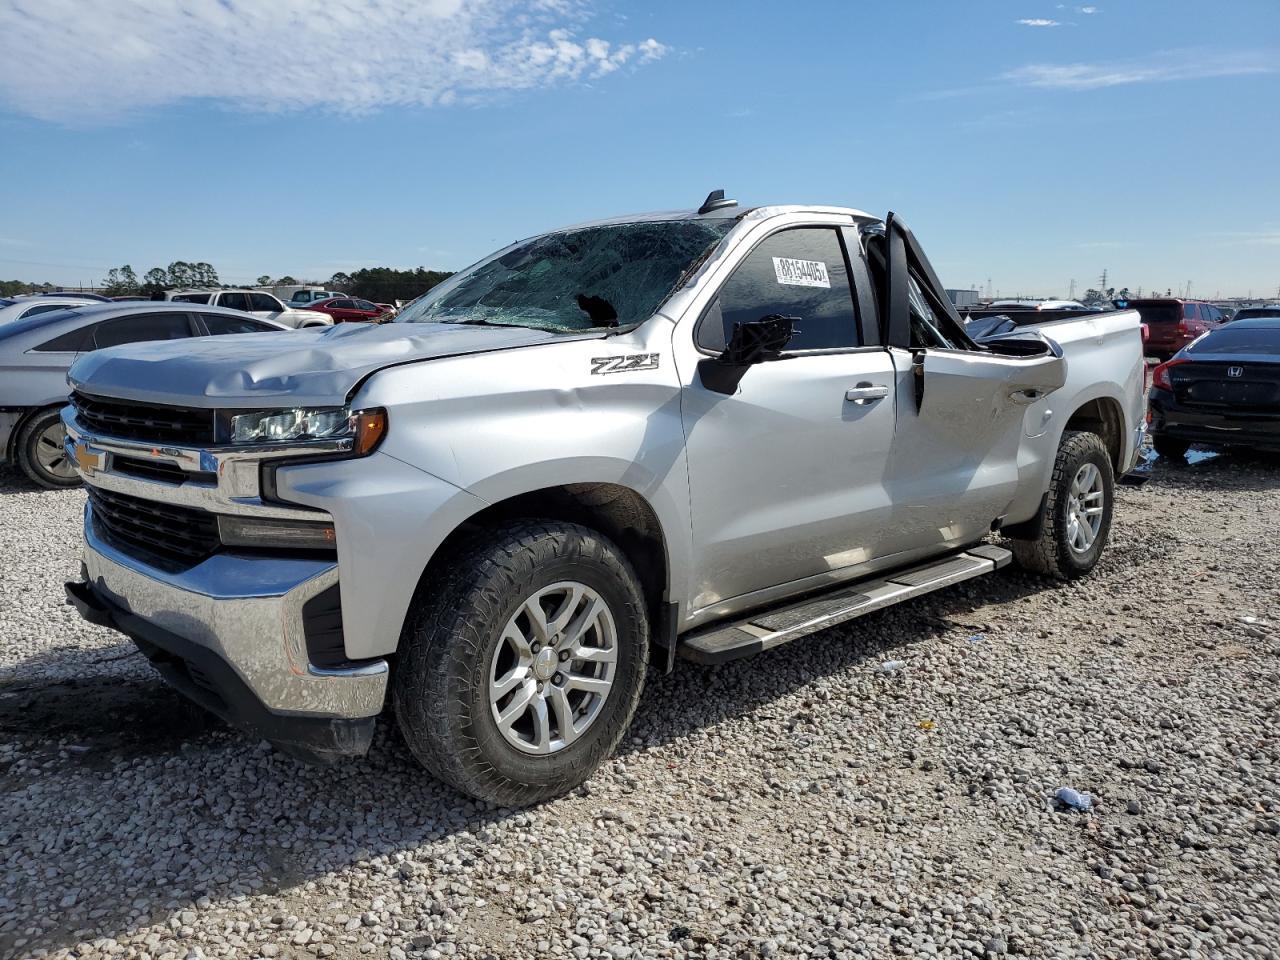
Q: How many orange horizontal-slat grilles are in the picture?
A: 0